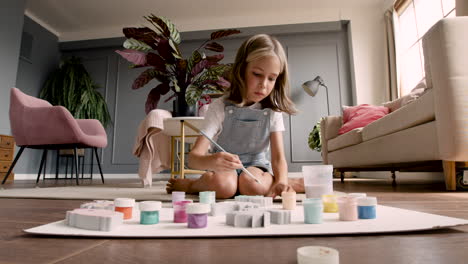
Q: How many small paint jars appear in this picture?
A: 11